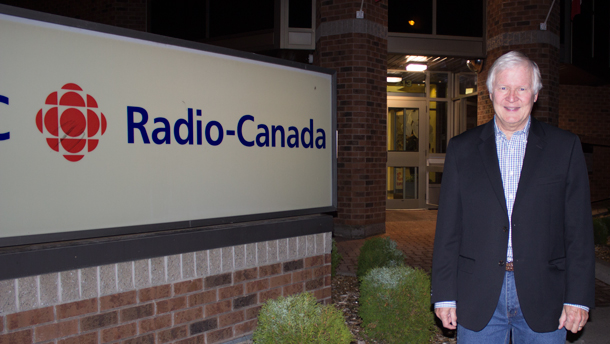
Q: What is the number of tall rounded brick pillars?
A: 2